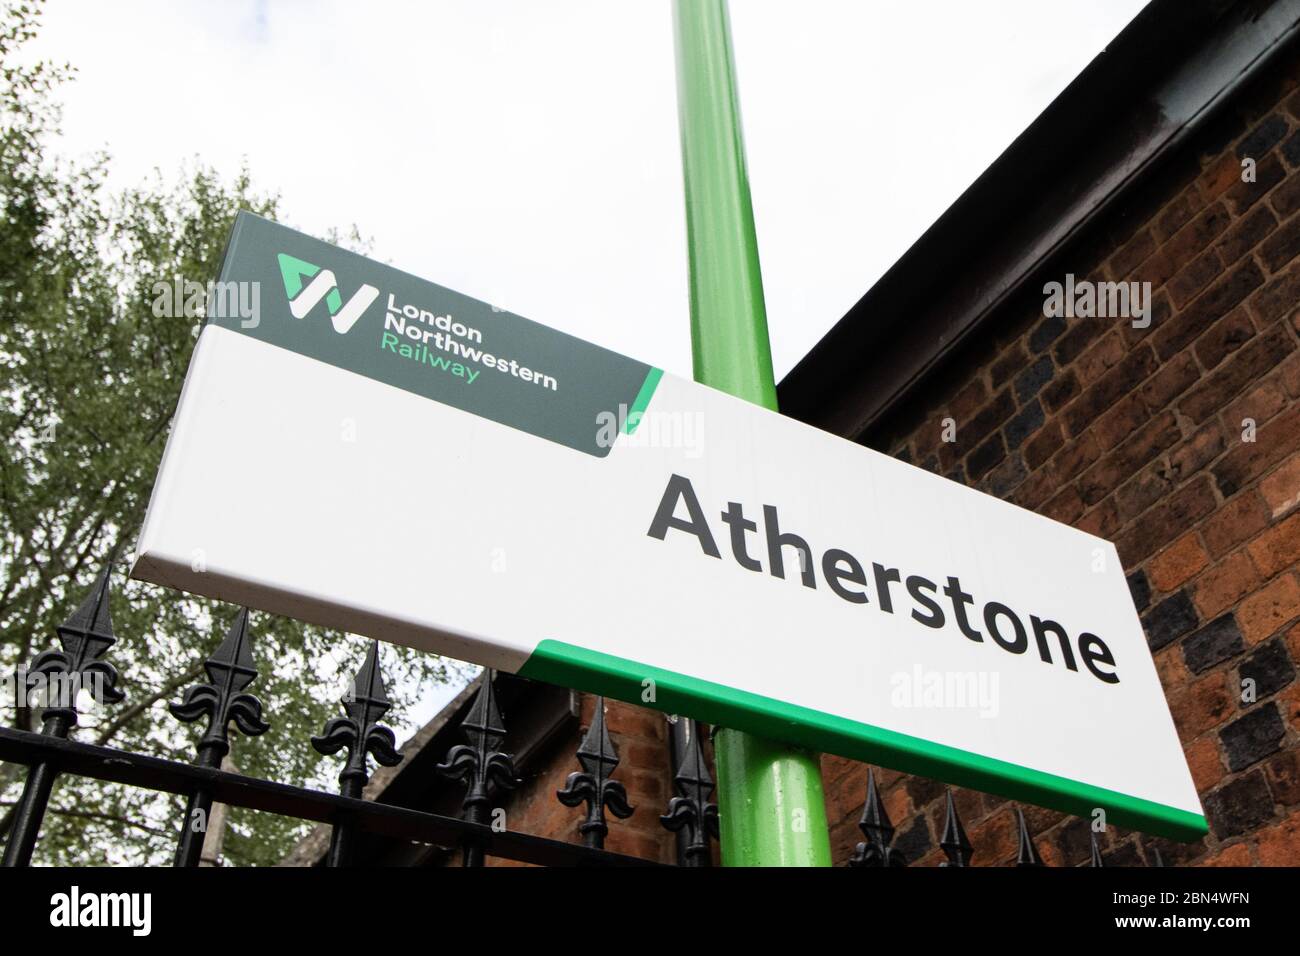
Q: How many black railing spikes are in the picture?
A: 11